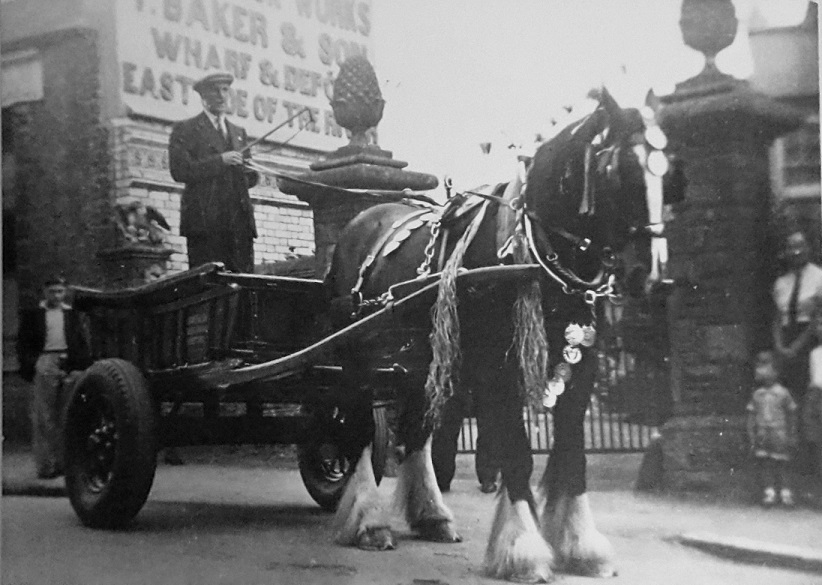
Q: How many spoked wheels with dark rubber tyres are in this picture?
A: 2